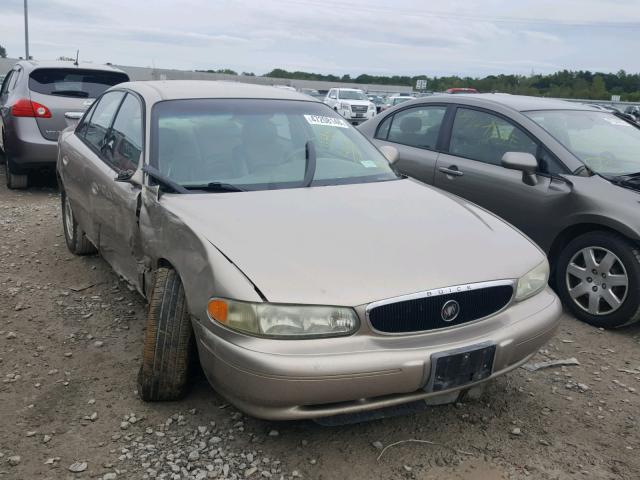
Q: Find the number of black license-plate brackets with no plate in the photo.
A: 1